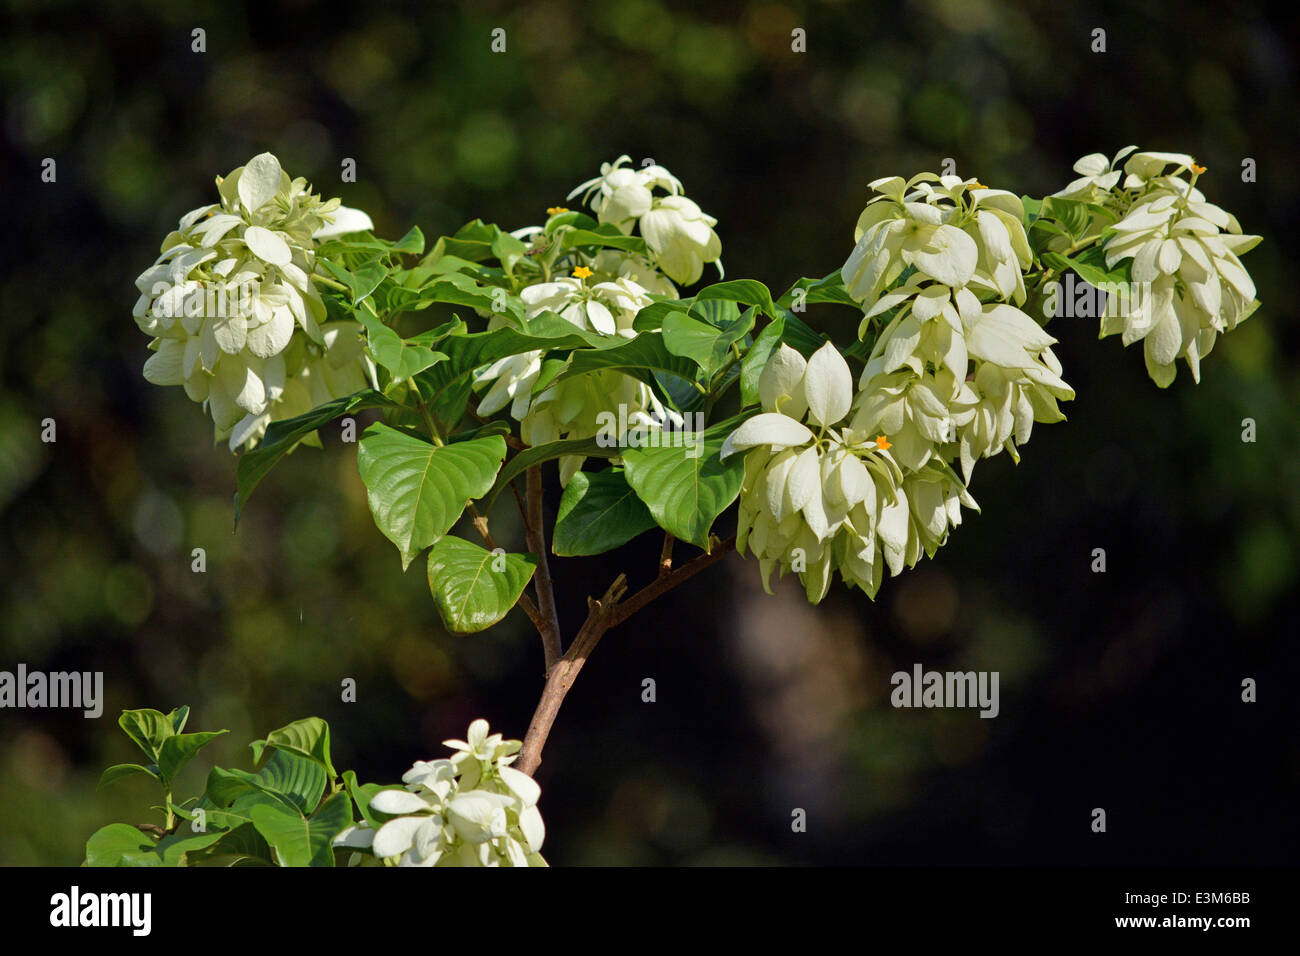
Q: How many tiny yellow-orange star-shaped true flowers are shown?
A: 5